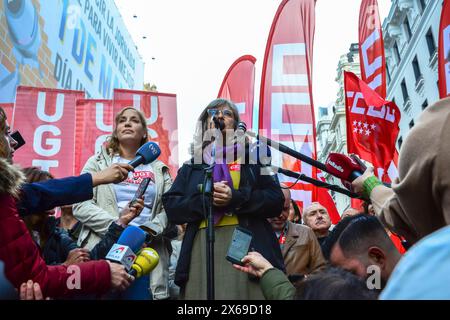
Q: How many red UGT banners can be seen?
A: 3